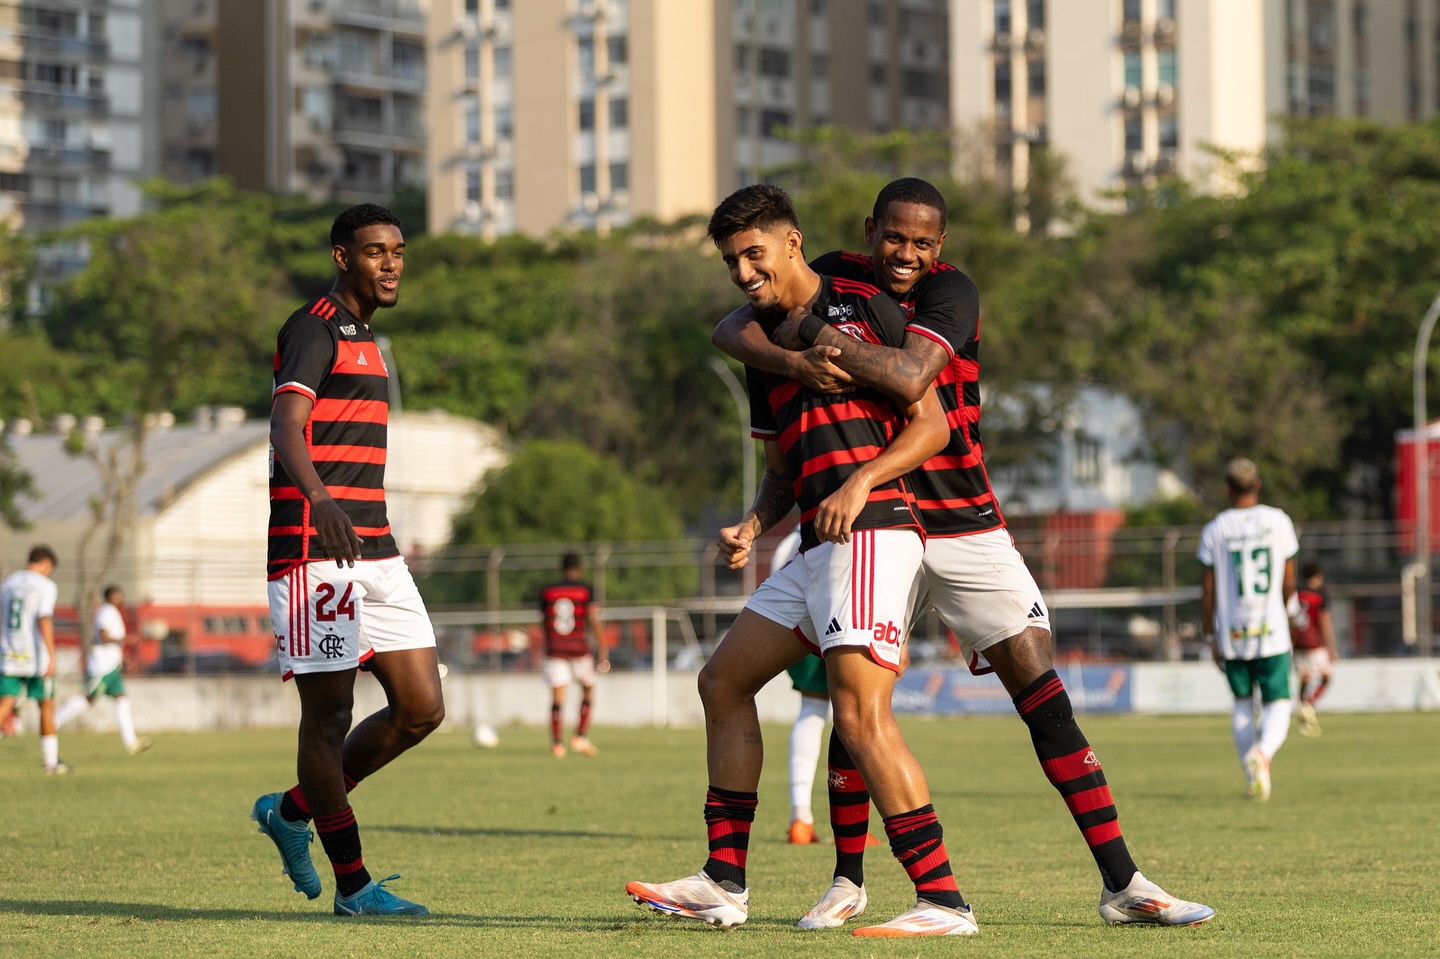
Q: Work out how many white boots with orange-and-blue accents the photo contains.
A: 4